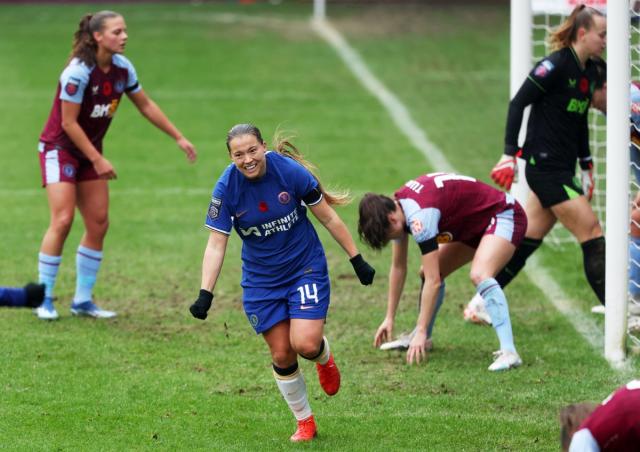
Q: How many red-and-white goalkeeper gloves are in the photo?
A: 2